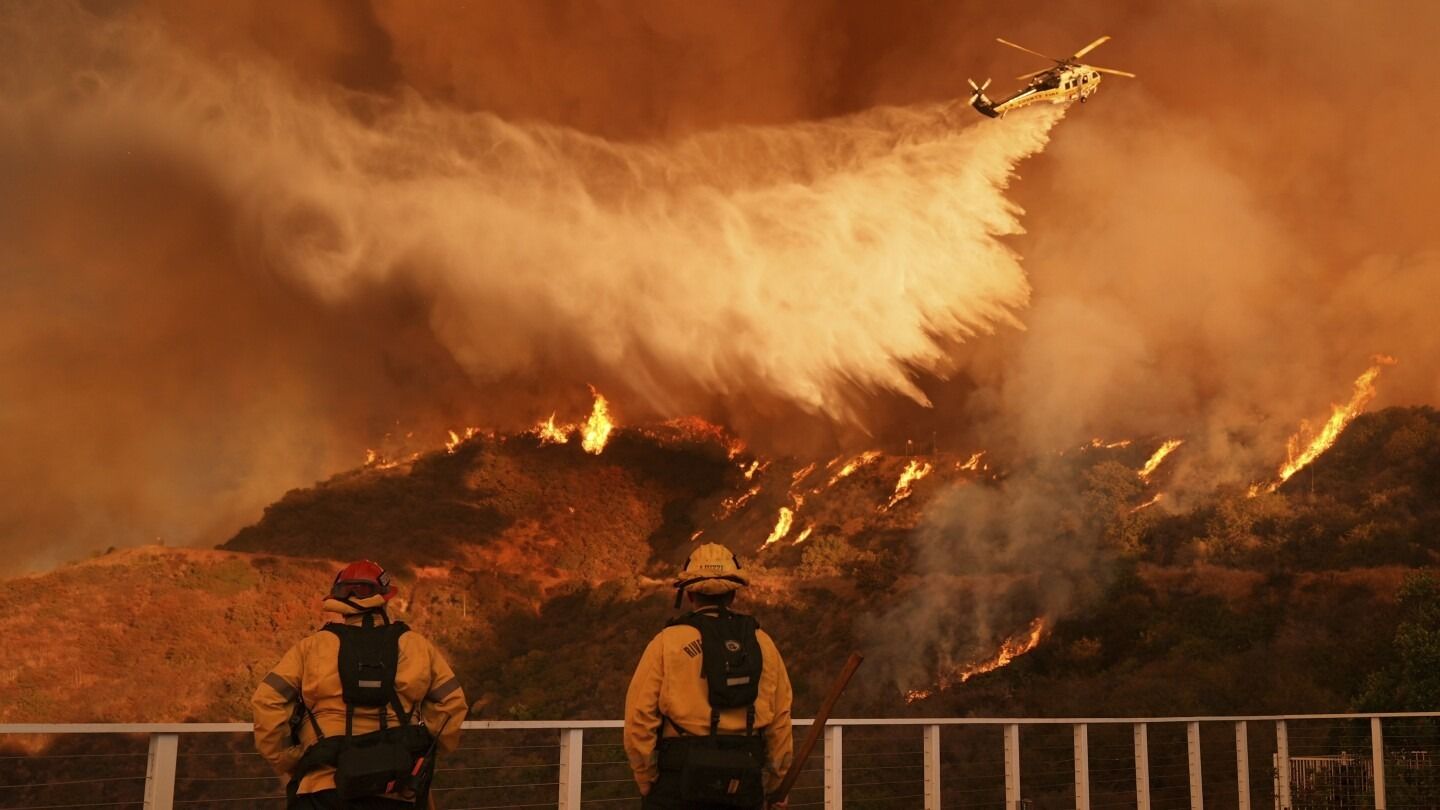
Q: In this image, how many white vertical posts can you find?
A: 11